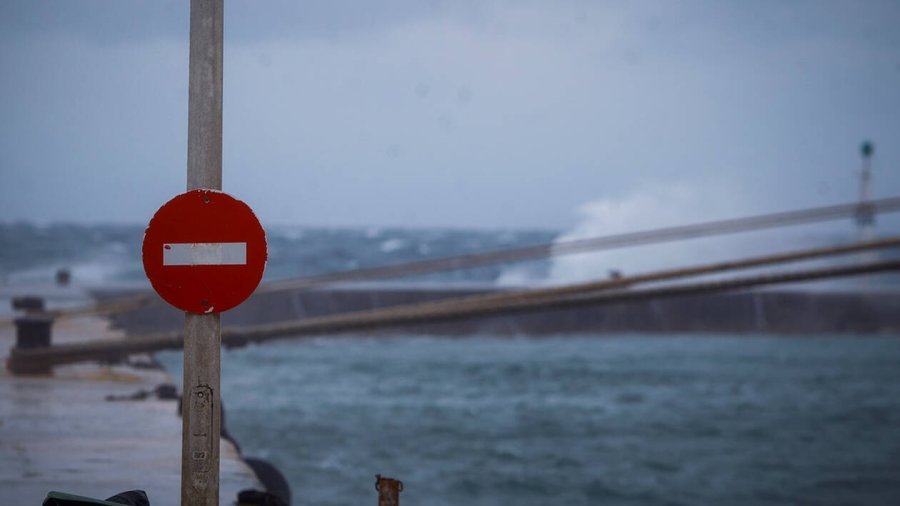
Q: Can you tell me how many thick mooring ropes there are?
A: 3